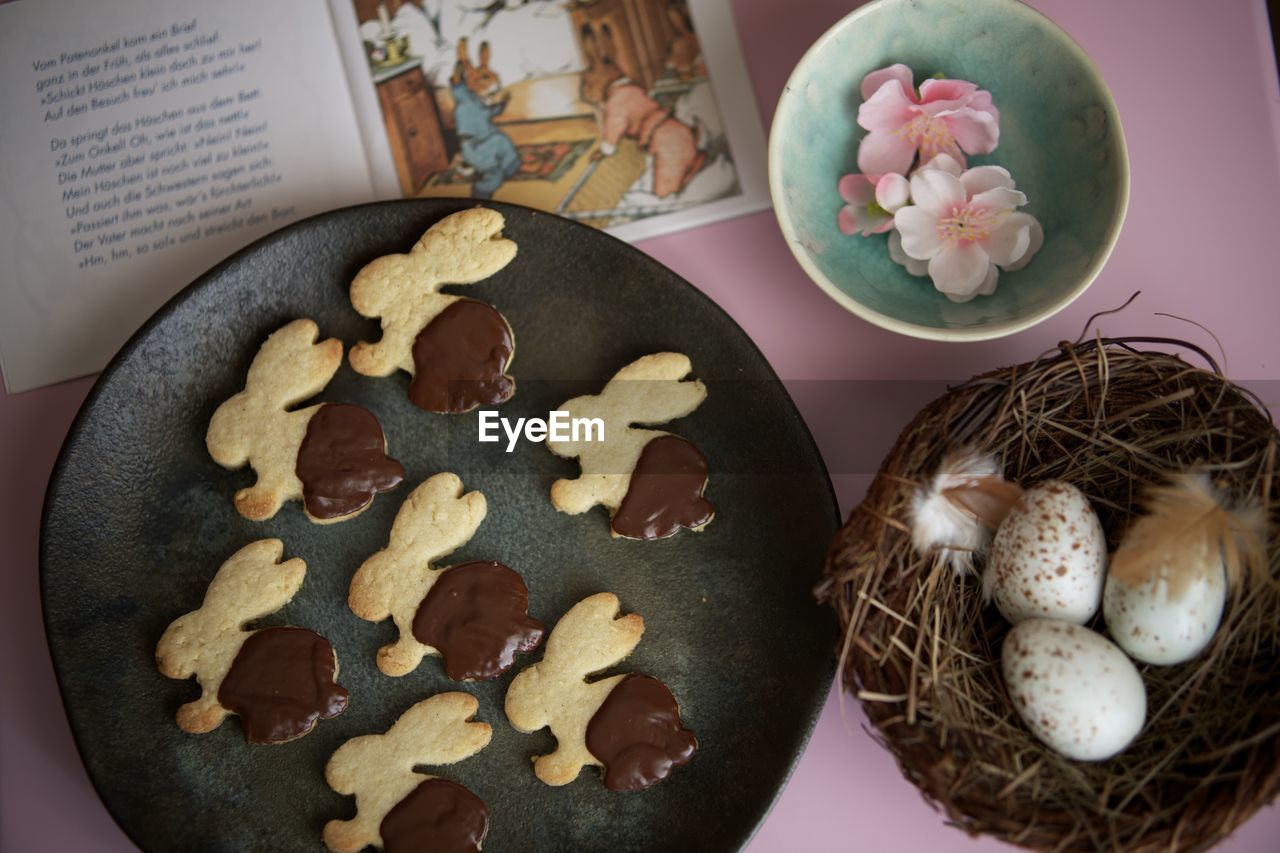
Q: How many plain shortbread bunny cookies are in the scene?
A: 0